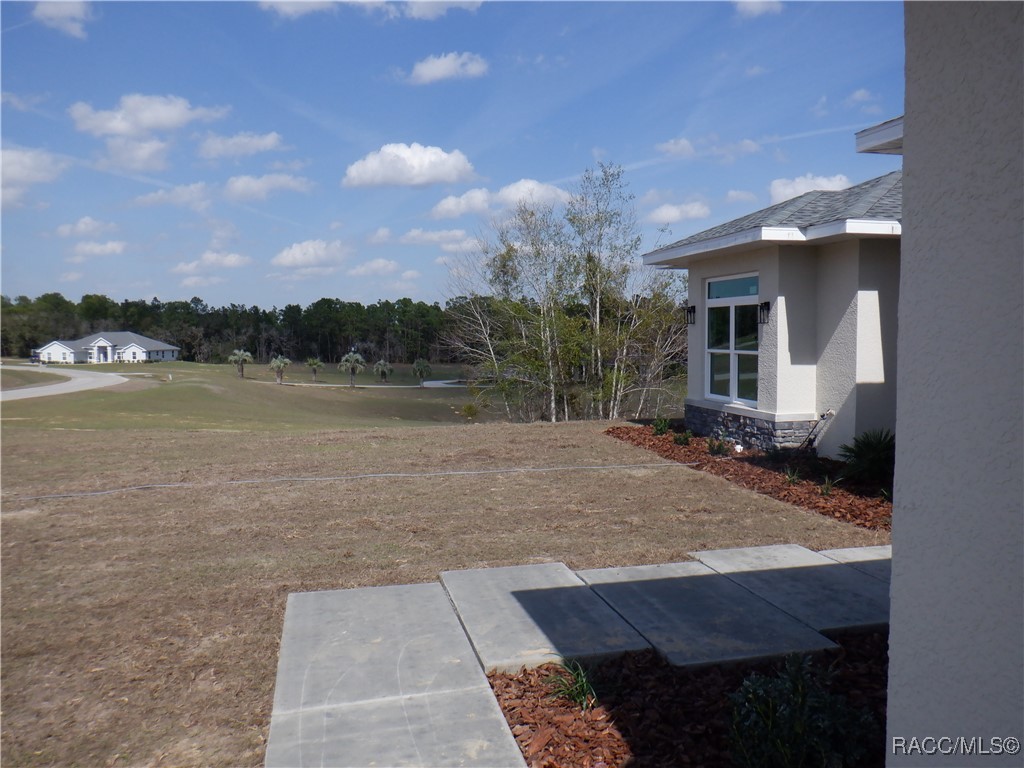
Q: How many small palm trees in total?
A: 6